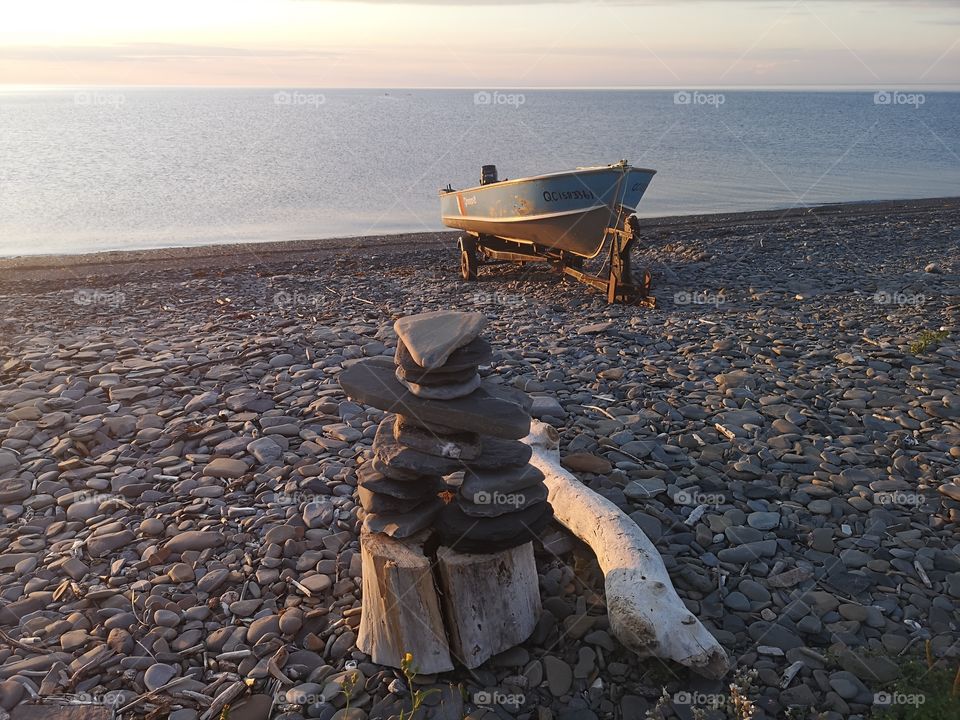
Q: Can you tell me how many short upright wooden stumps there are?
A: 2